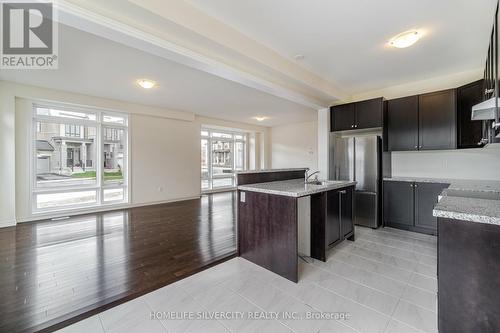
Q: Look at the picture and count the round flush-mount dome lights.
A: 3